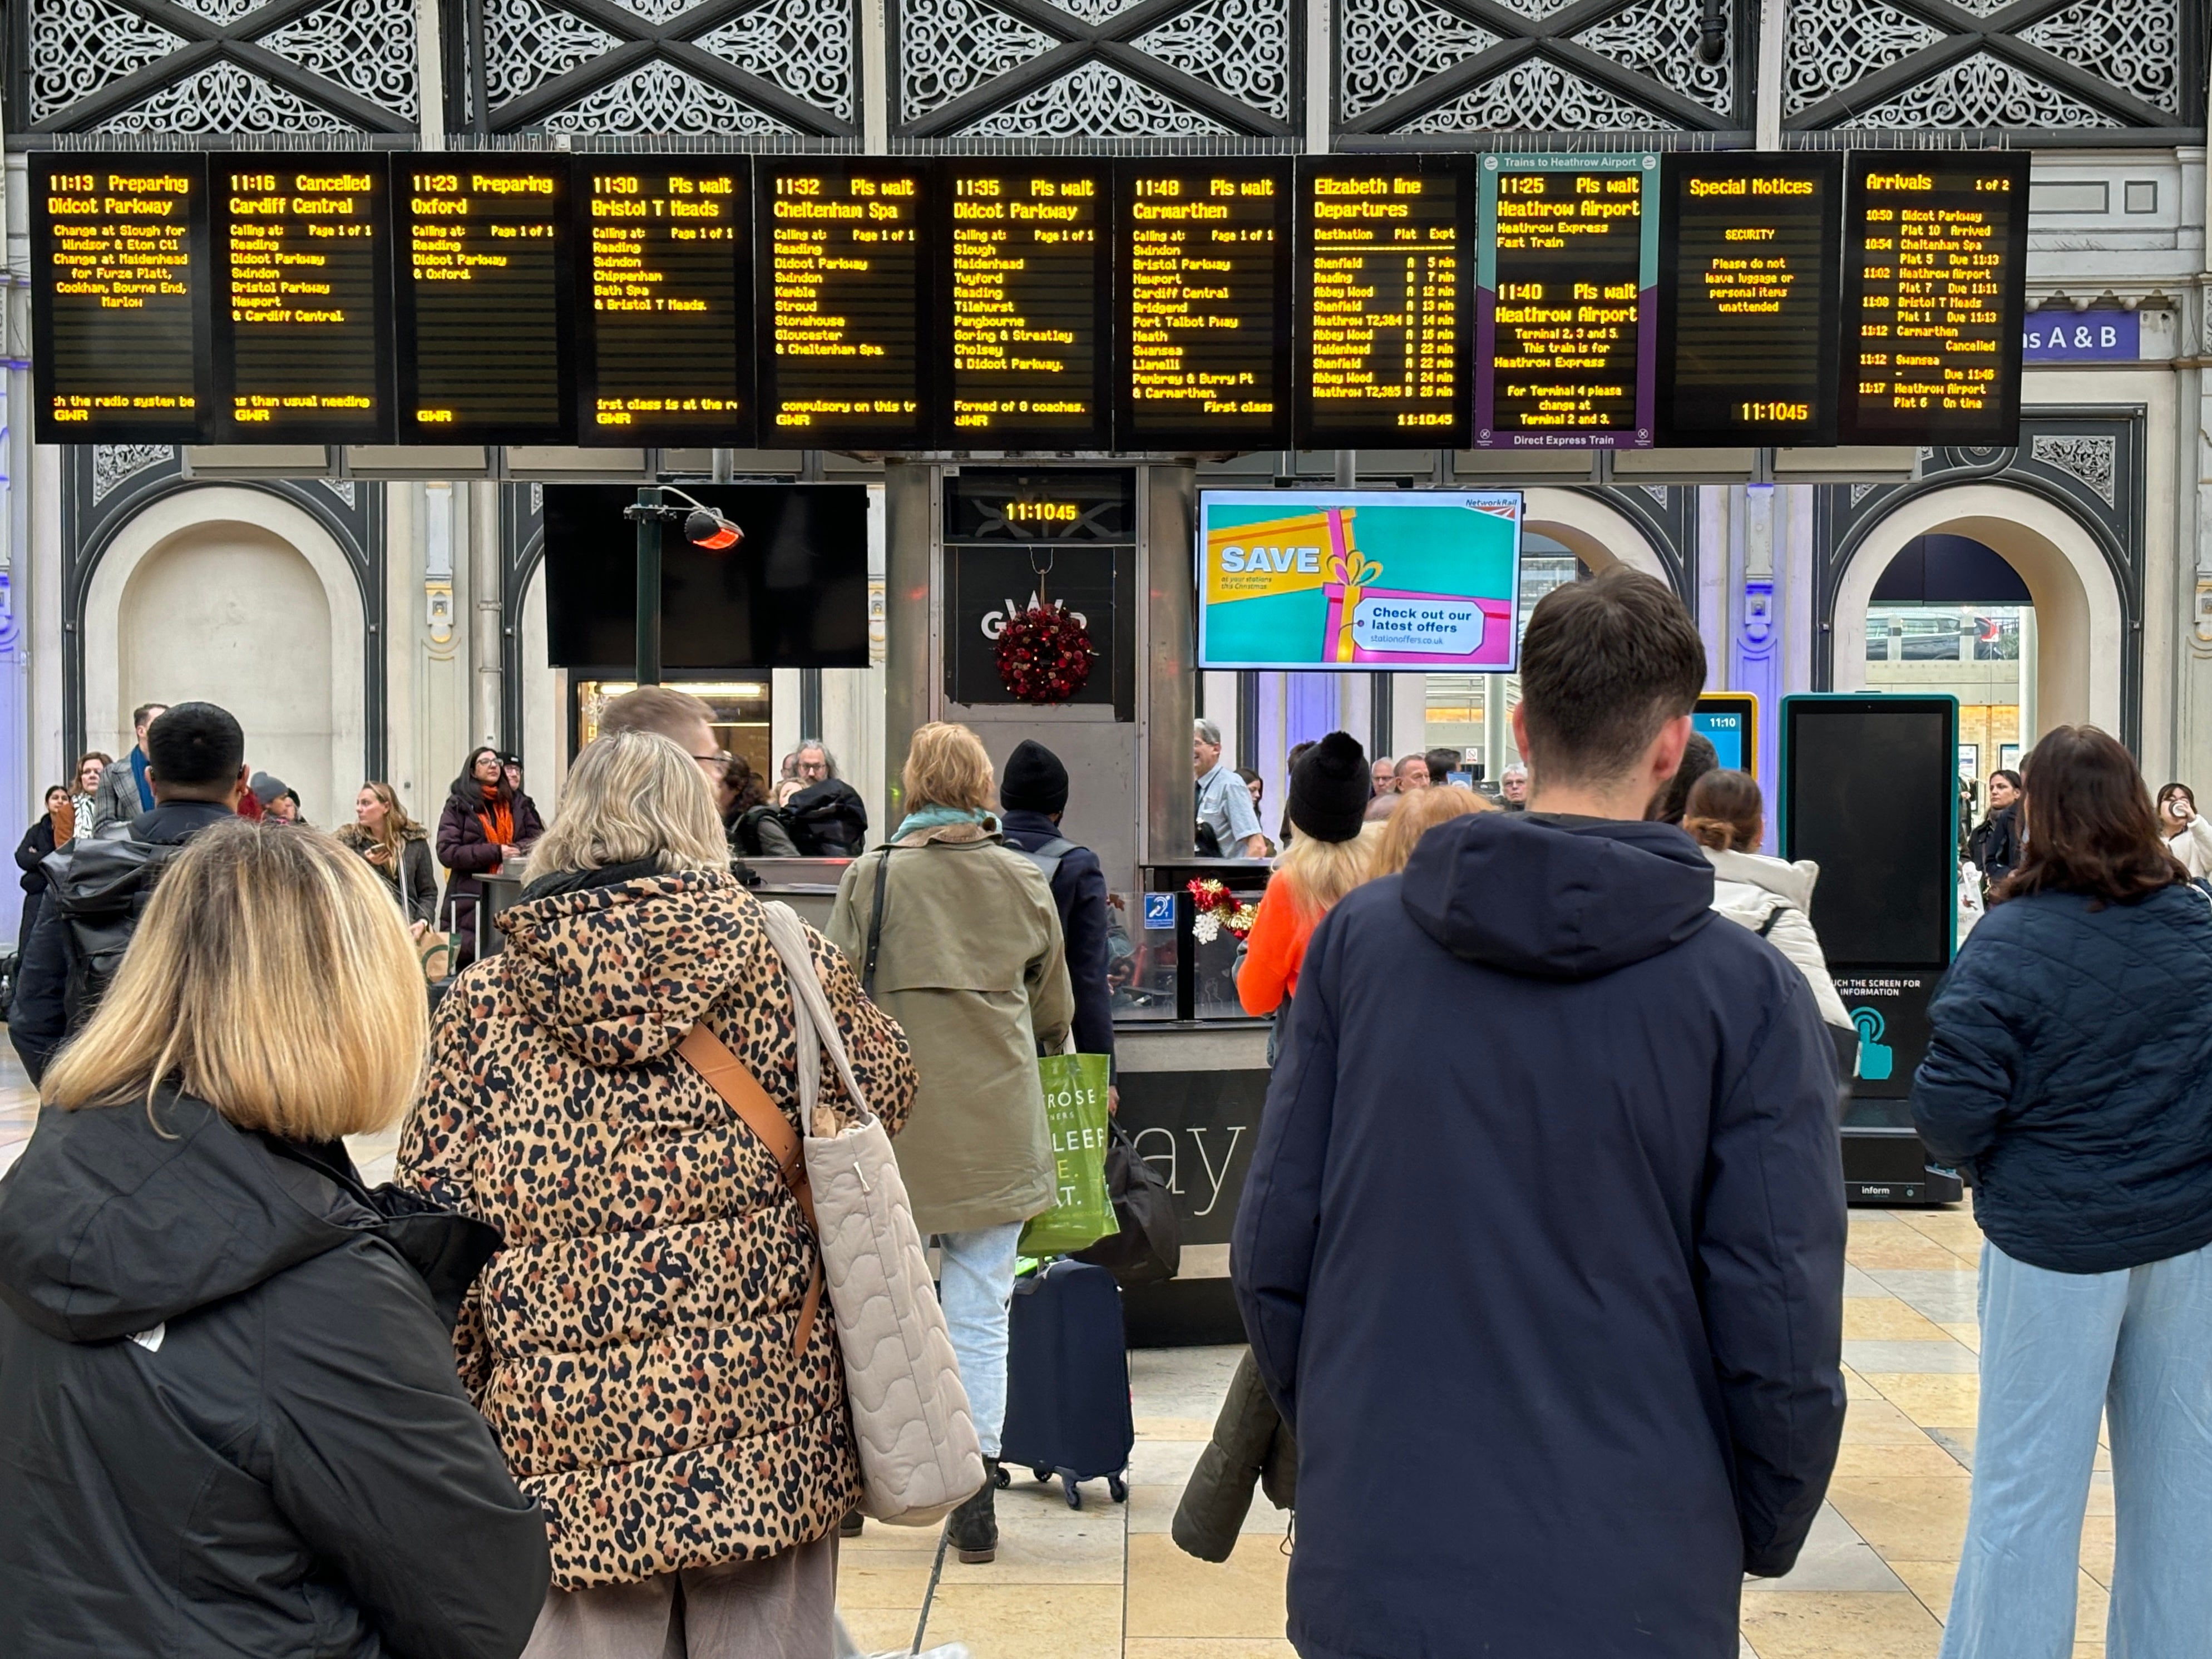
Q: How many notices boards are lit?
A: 11